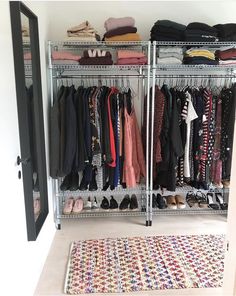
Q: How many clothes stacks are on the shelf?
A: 11